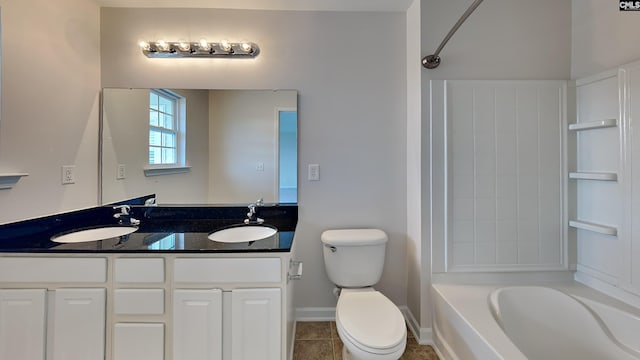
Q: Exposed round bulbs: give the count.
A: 6